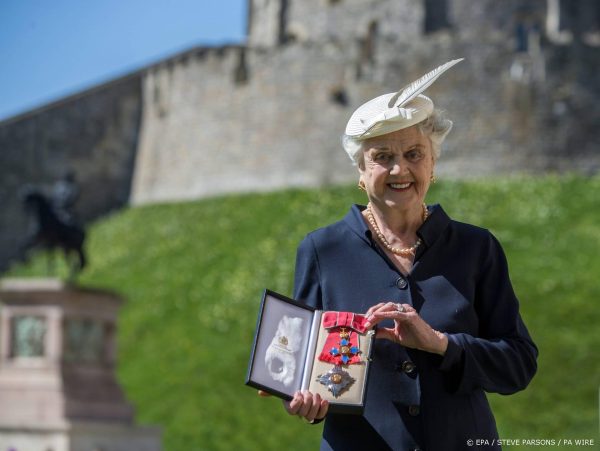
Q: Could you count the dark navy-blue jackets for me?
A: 1